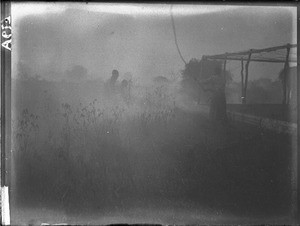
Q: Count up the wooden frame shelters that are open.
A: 1